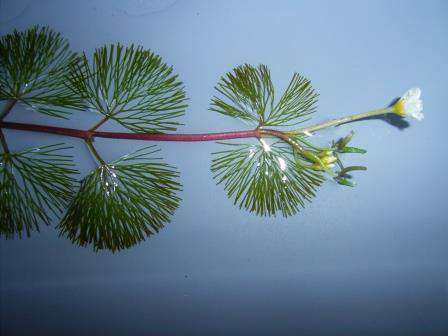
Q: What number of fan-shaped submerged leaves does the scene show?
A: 6